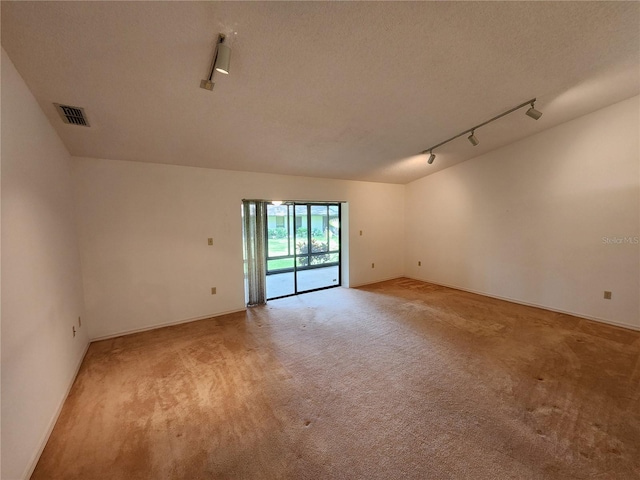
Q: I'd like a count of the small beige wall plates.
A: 8